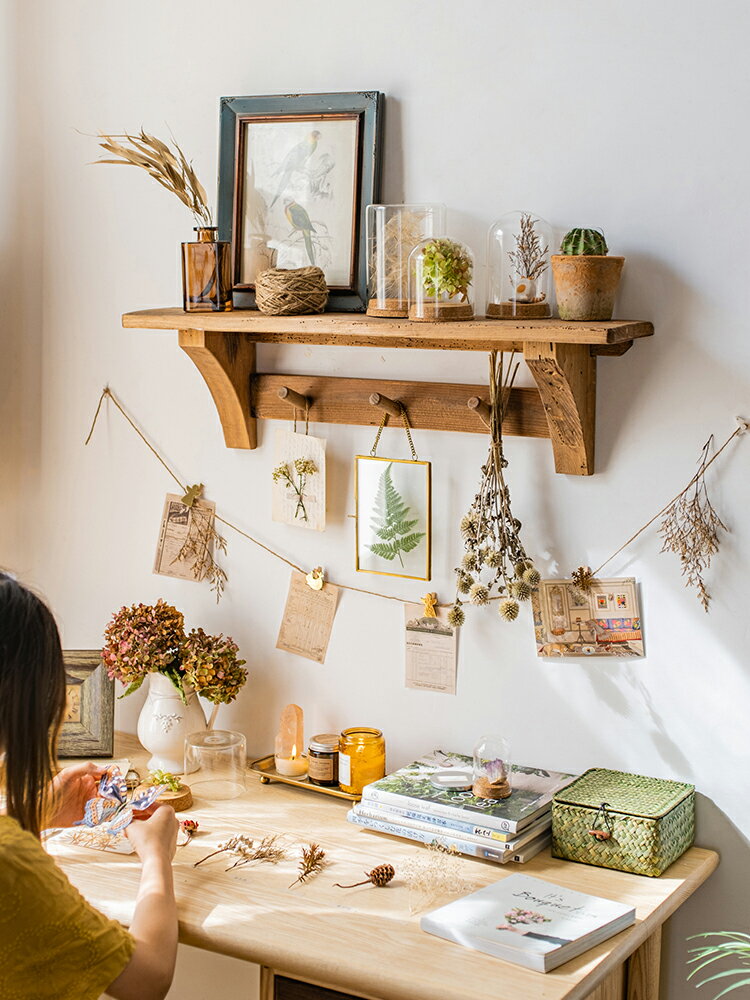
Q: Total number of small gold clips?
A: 4